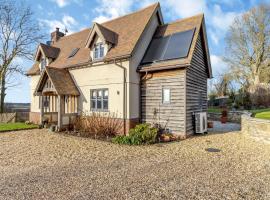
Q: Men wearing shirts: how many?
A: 0